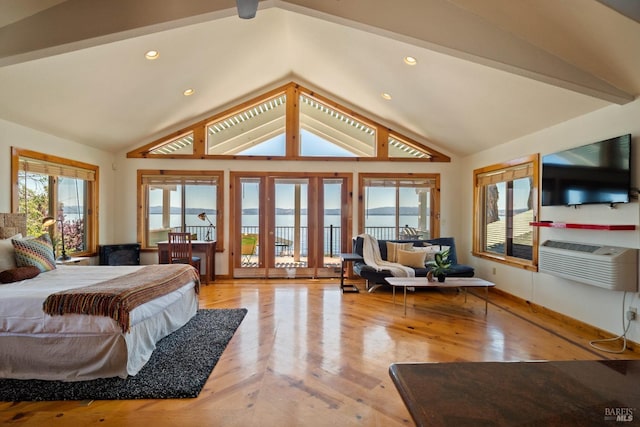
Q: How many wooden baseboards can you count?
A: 2